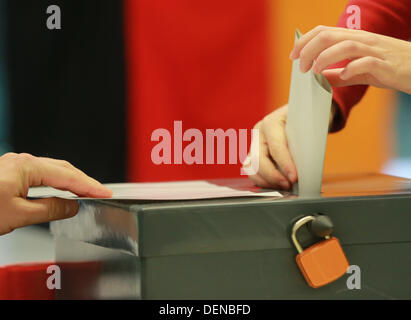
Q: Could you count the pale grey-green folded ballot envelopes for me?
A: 1